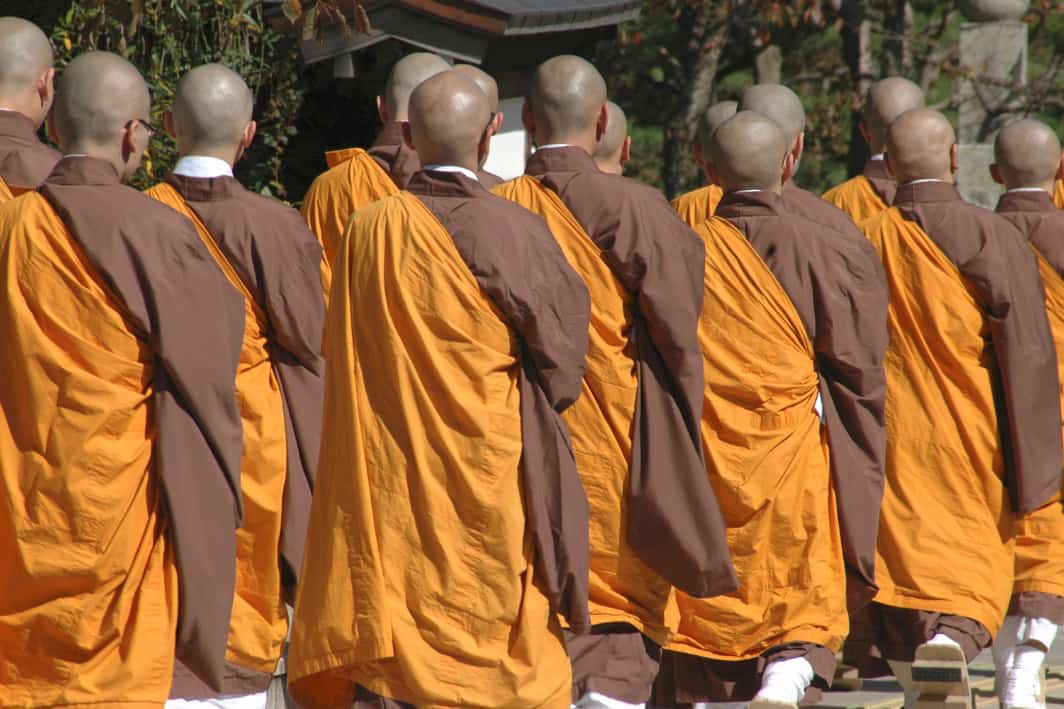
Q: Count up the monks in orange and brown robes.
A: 14